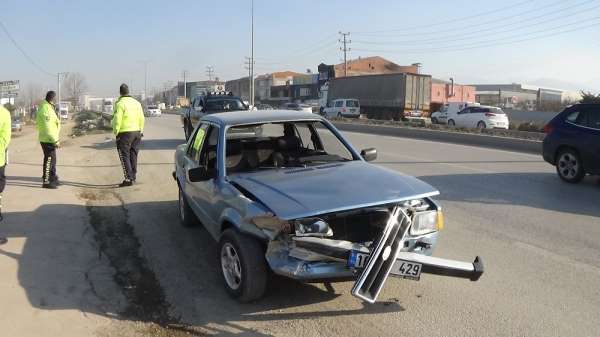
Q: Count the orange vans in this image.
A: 0